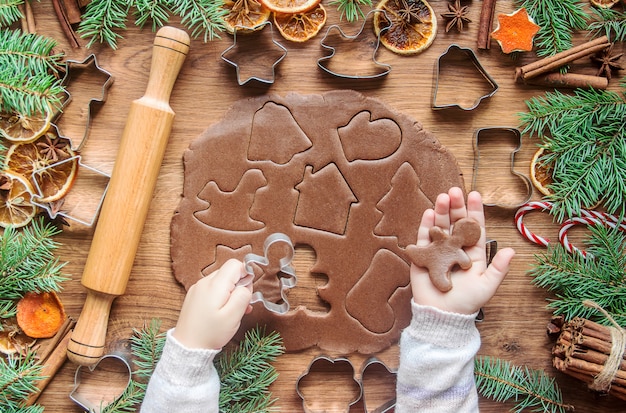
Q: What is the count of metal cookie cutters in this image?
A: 11